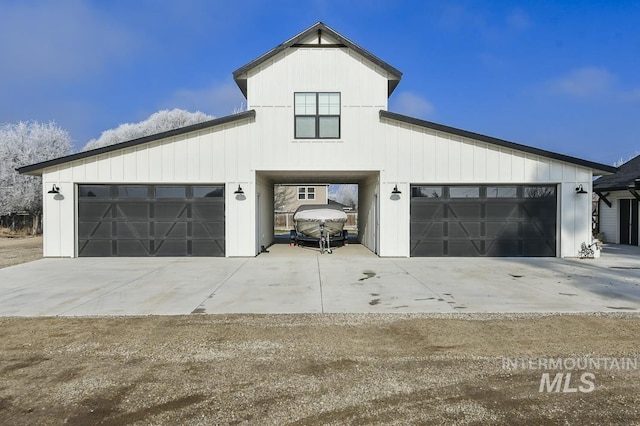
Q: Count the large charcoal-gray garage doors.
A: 2